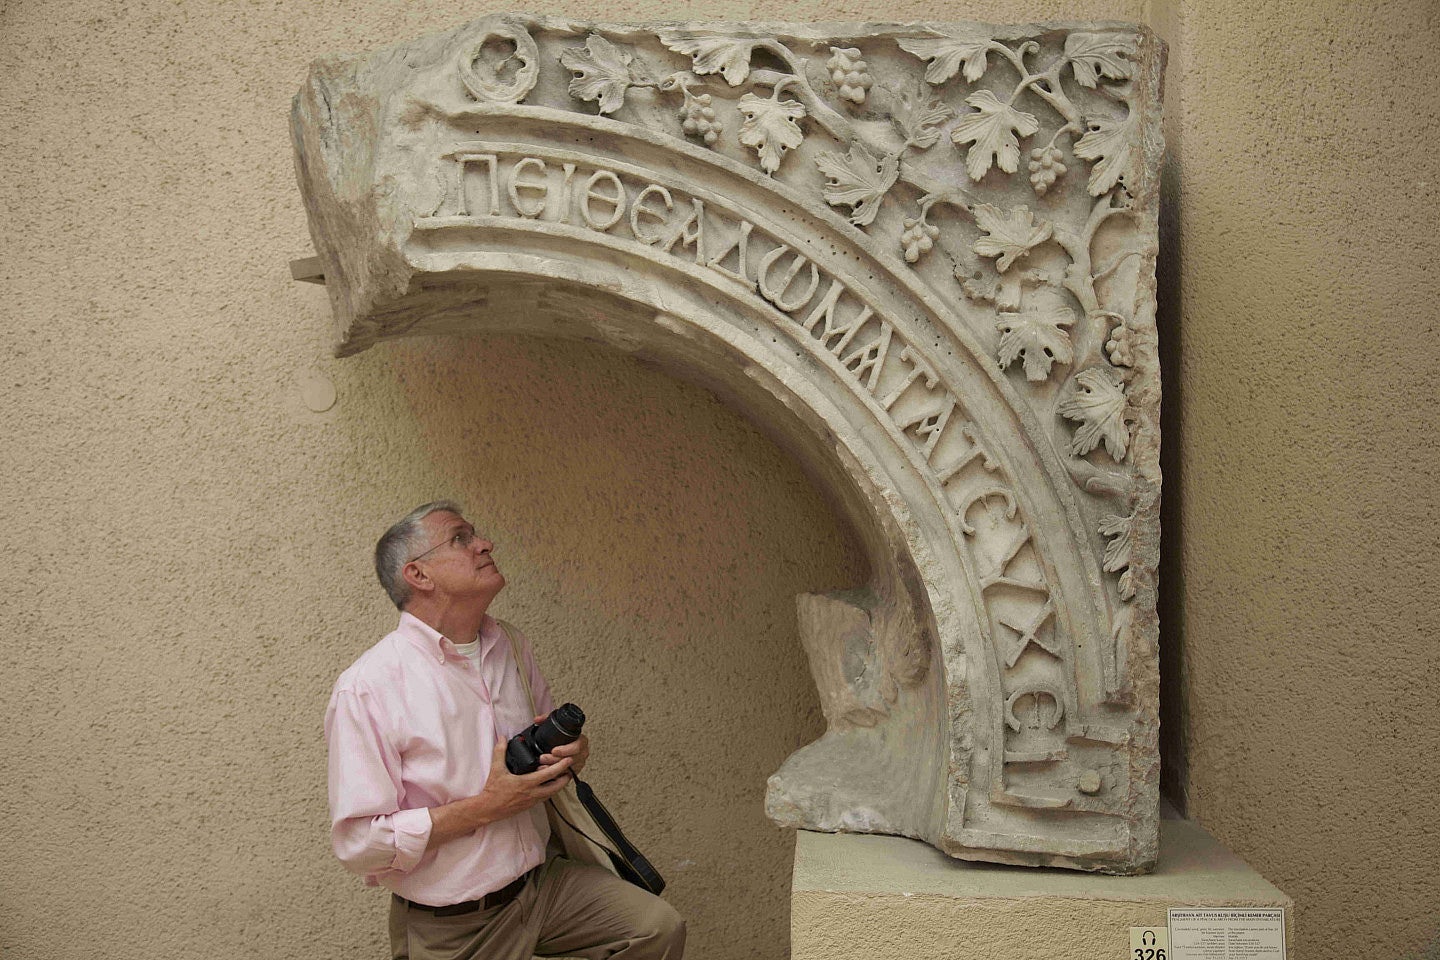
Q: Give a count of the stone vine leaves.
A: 13